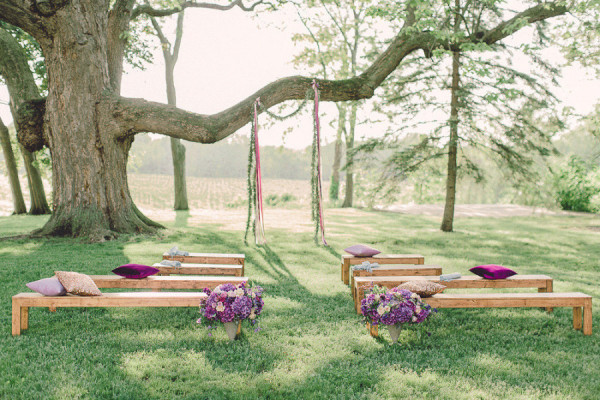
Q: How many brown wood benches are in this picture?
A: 8